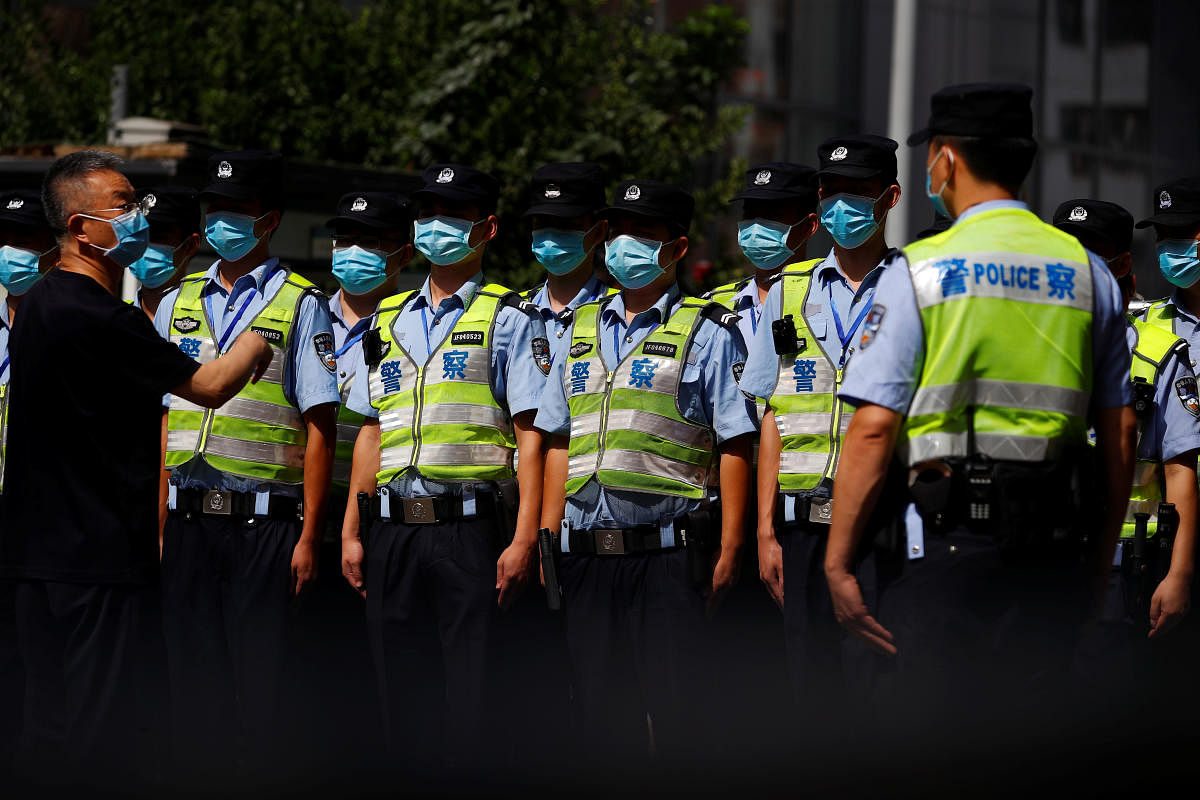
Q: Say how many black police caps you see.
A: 13